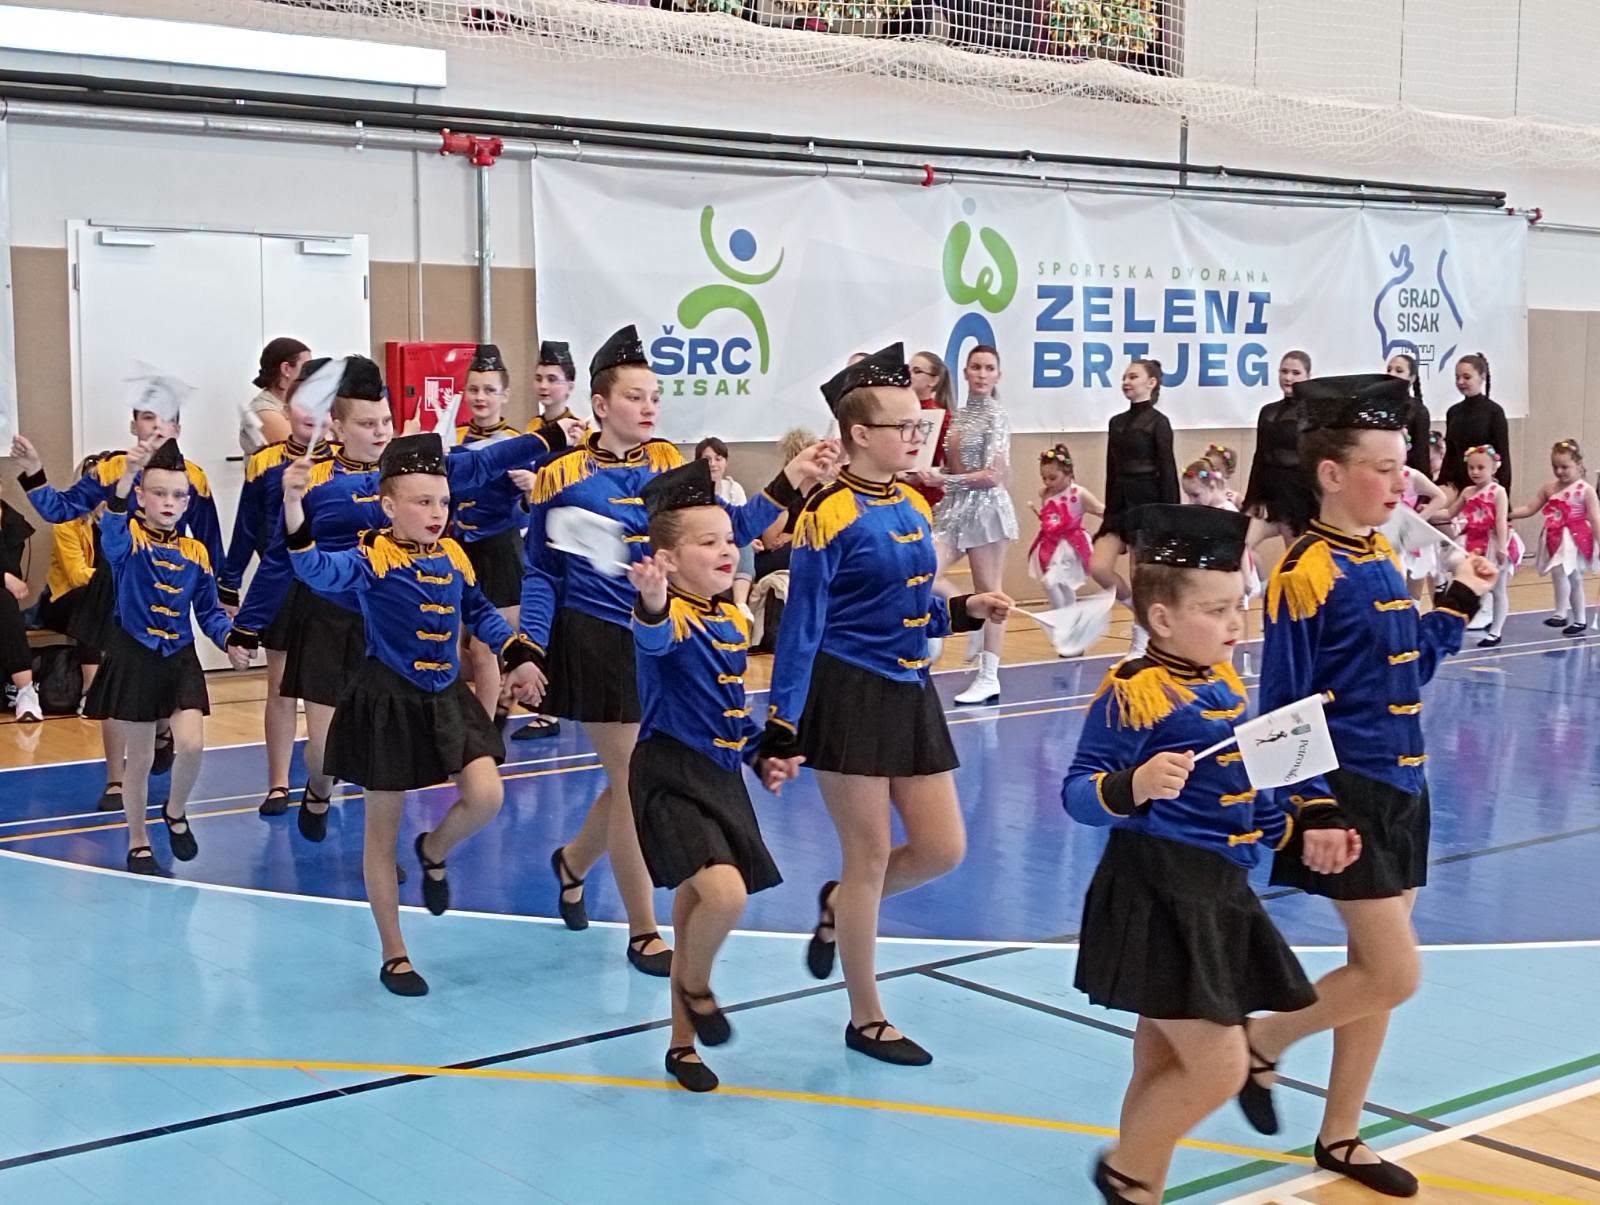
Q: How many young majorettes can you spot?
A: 12